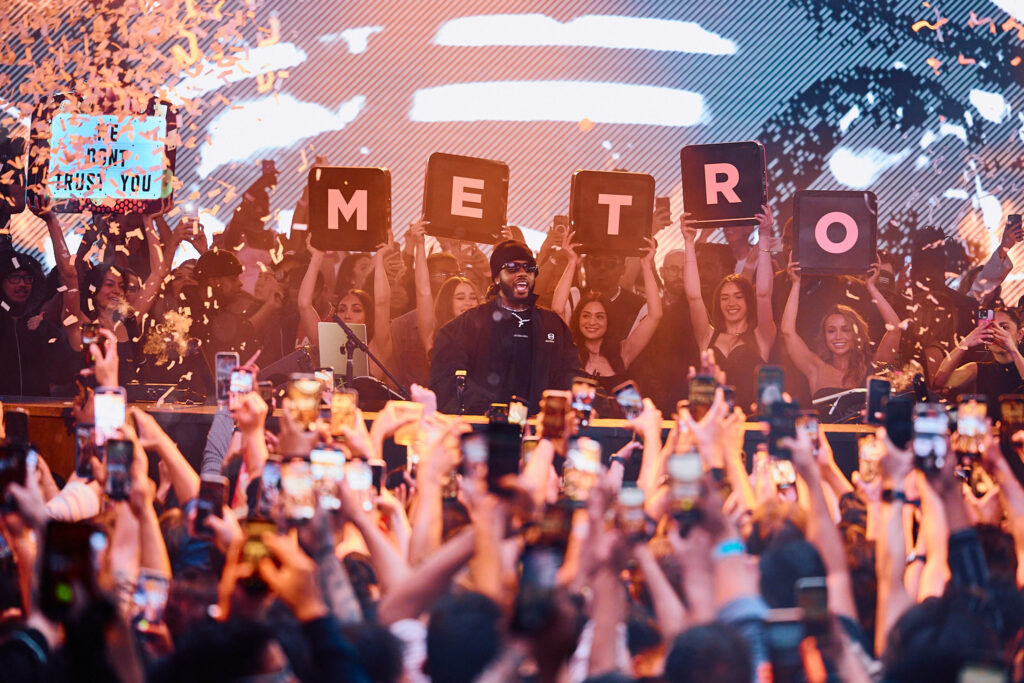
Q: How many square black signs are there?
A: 5